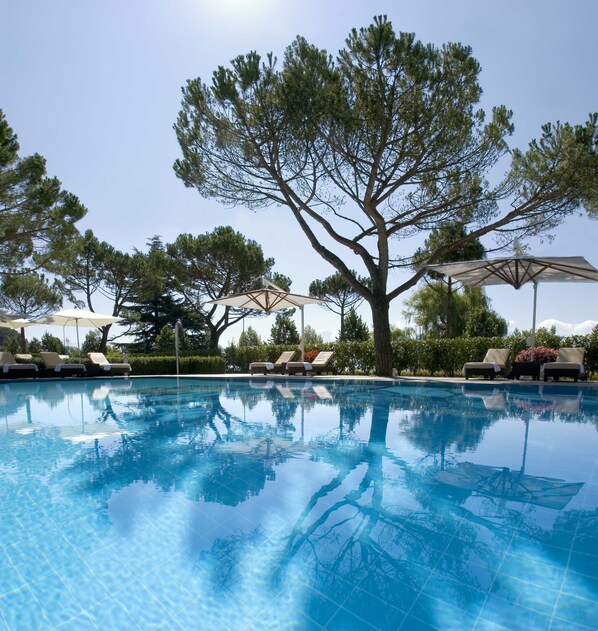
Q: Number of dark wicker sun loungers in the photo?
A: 7